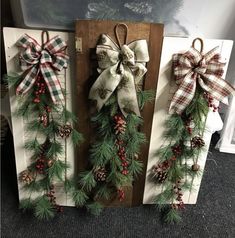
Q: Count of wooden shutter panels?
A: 3